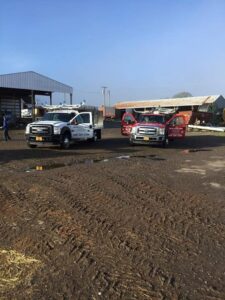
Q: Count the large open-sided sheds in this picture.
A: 2